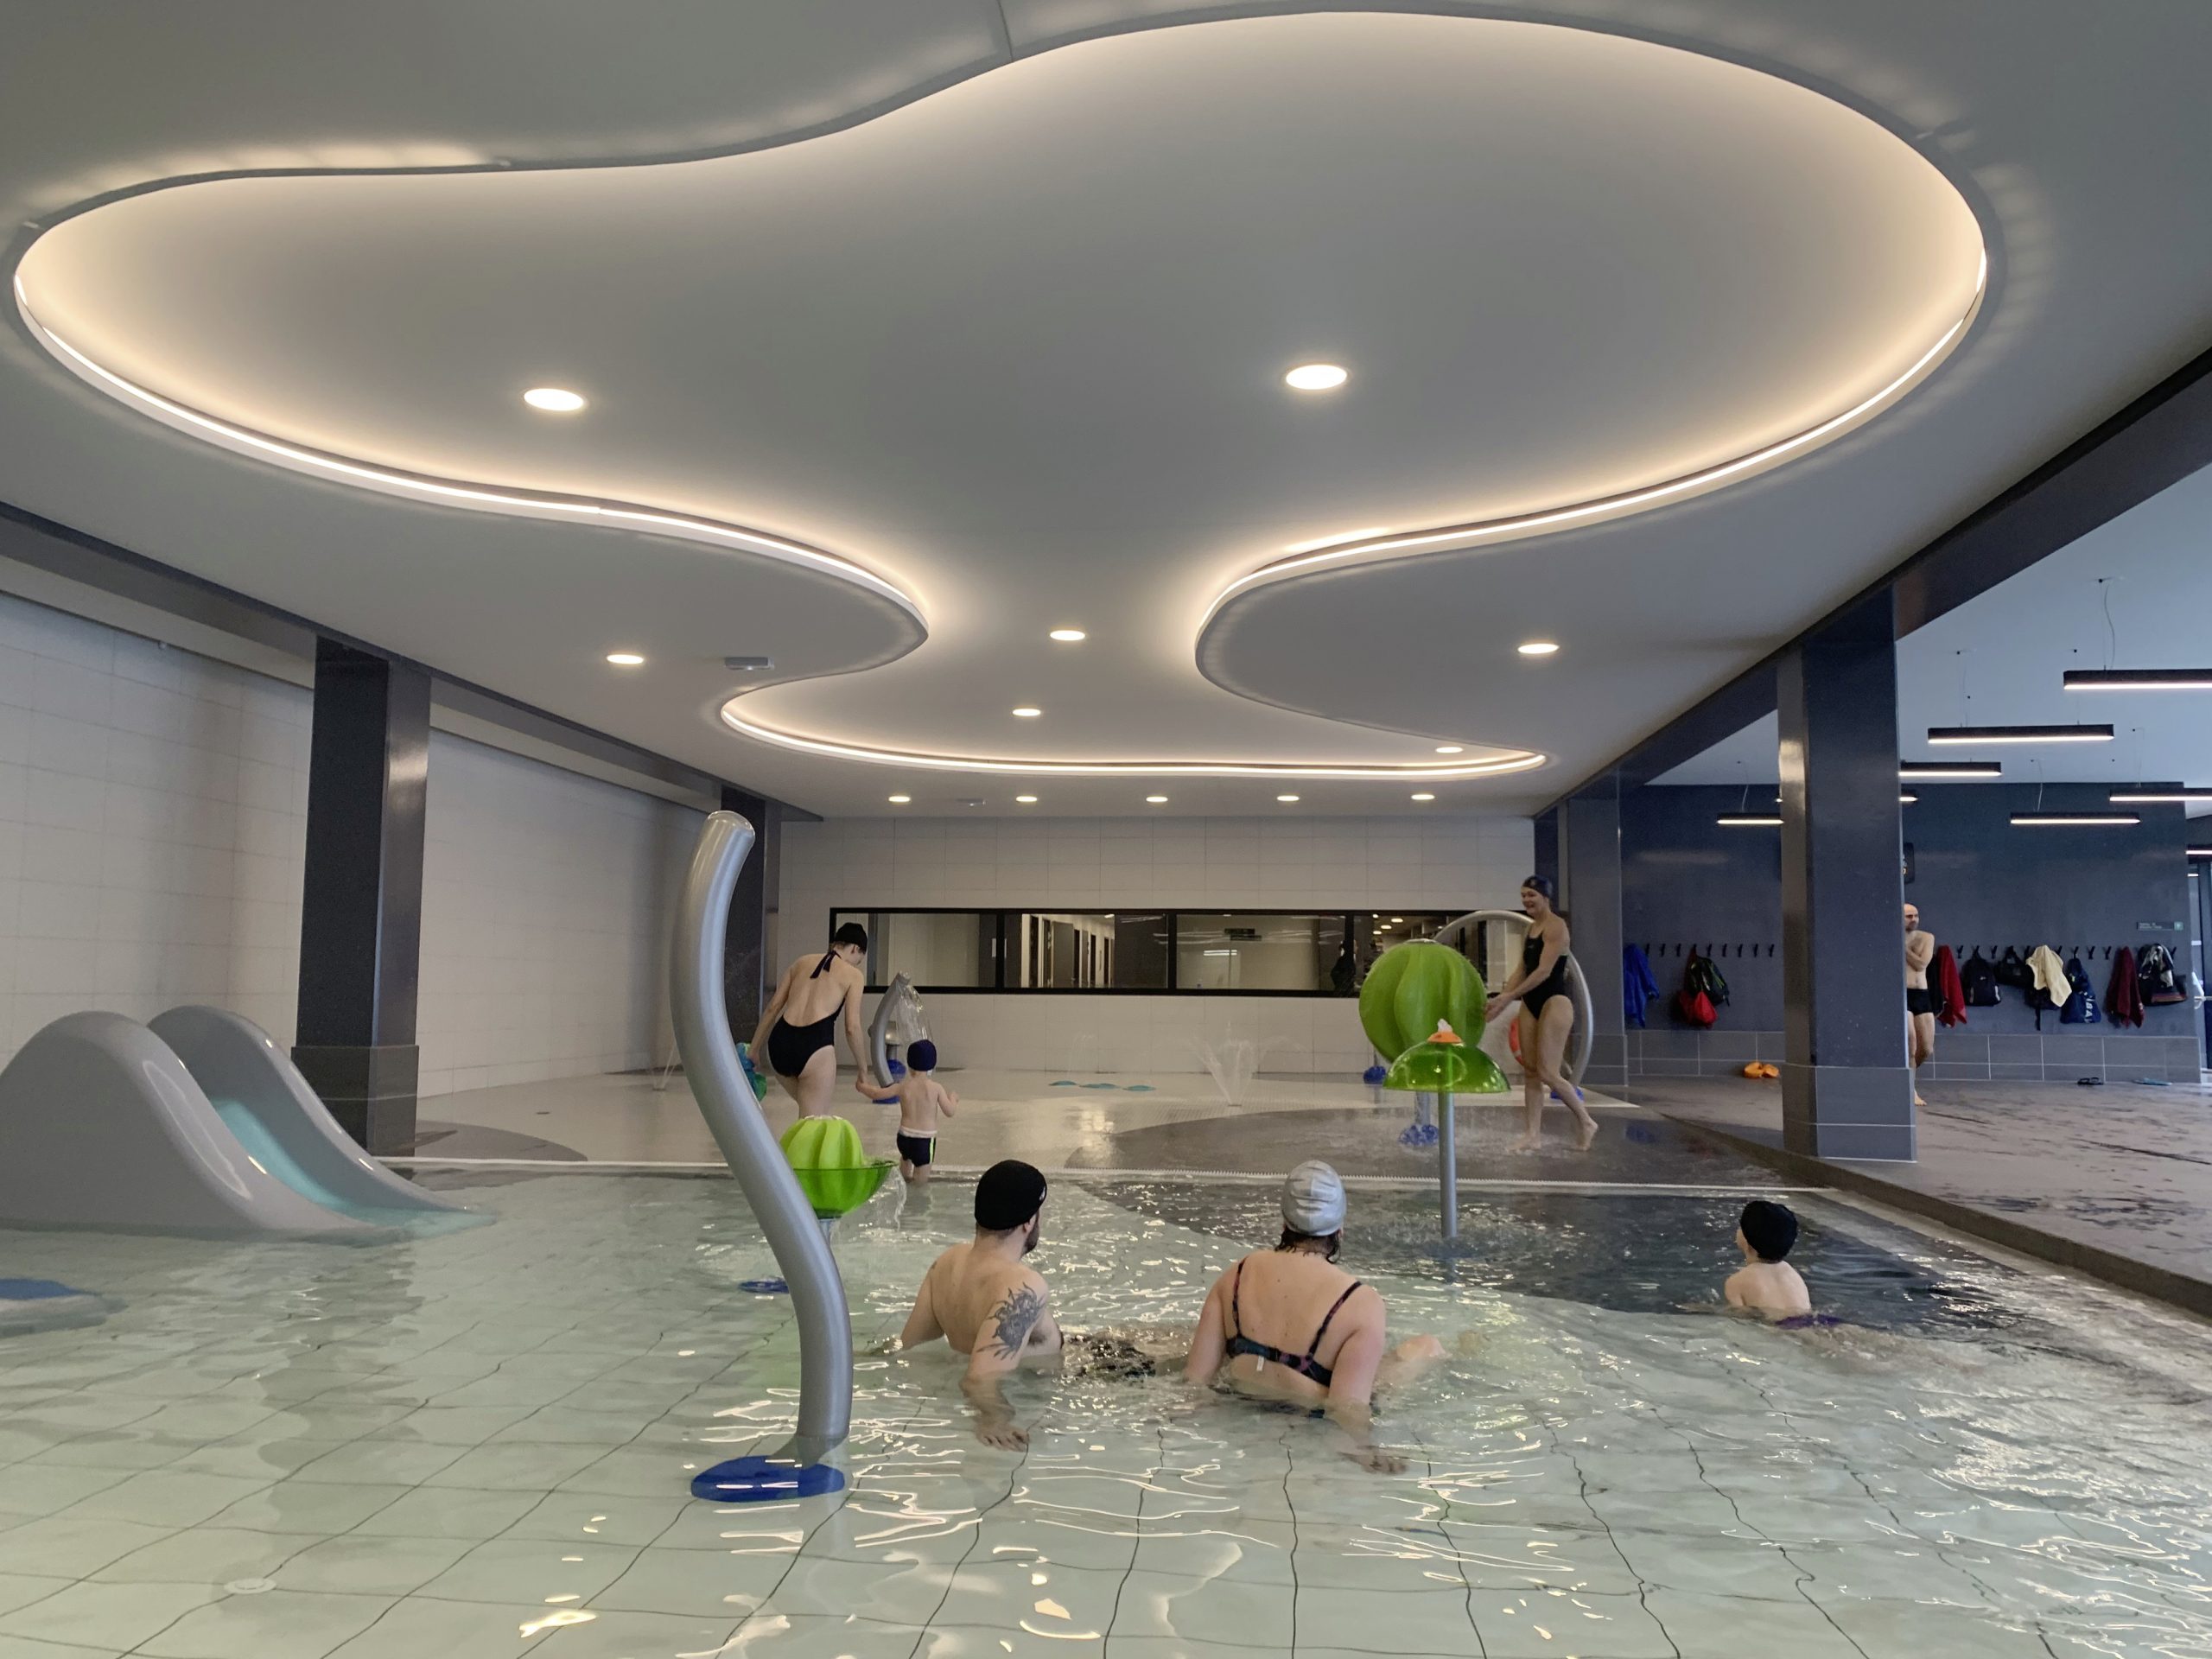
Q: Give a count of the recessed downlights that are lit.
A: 12